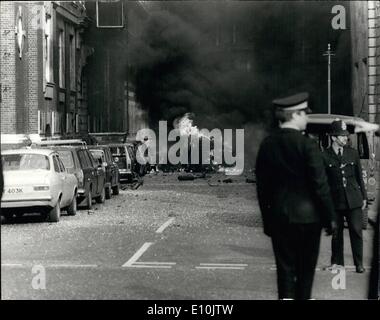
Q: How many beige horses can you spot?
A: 0